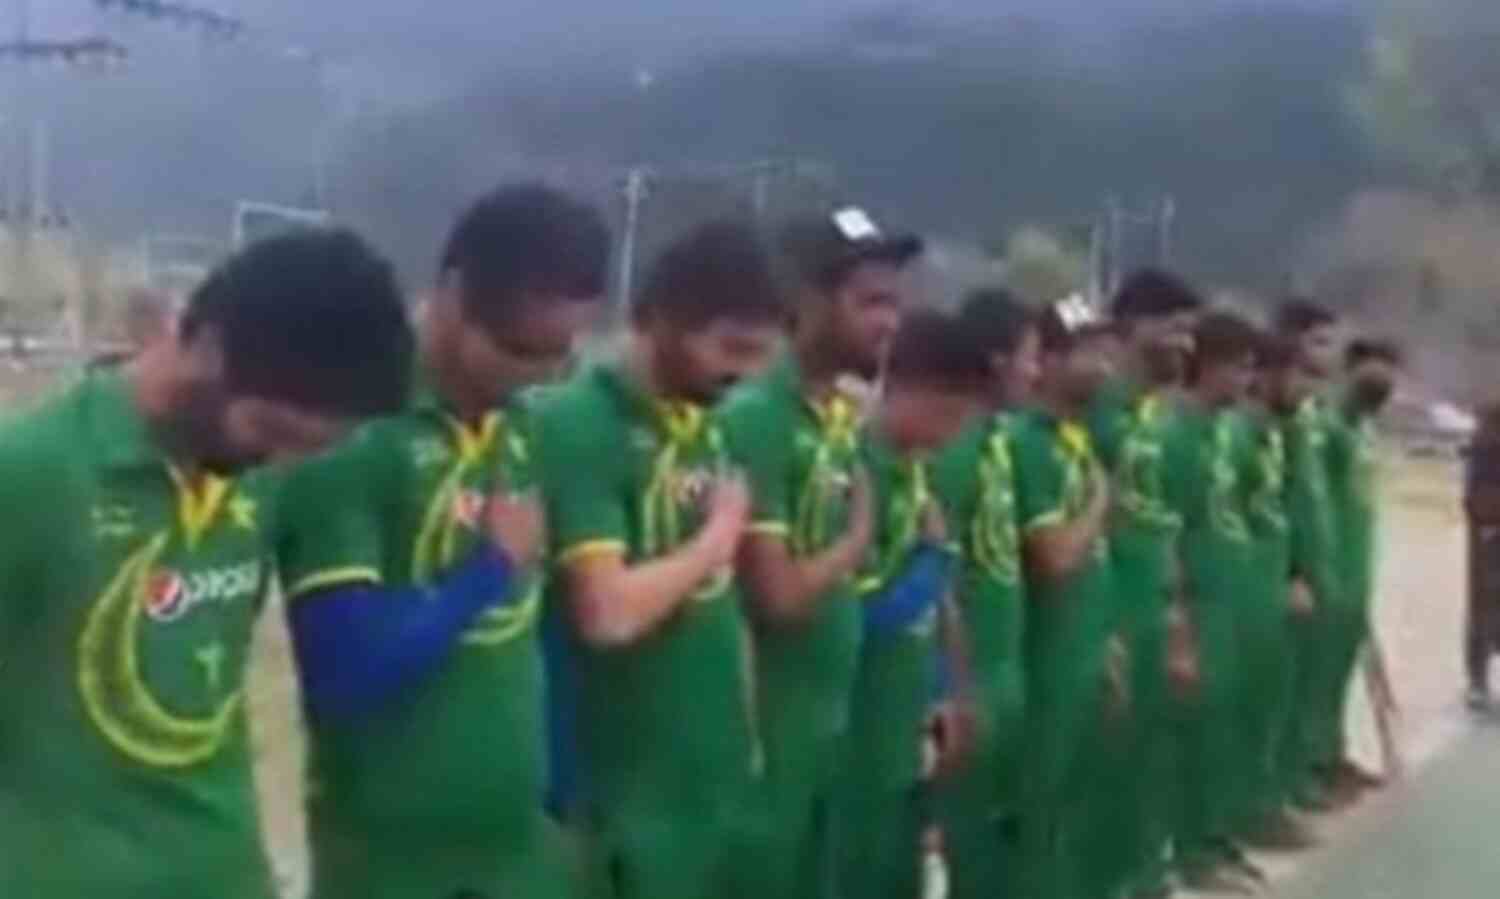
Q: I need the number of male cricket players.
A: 12